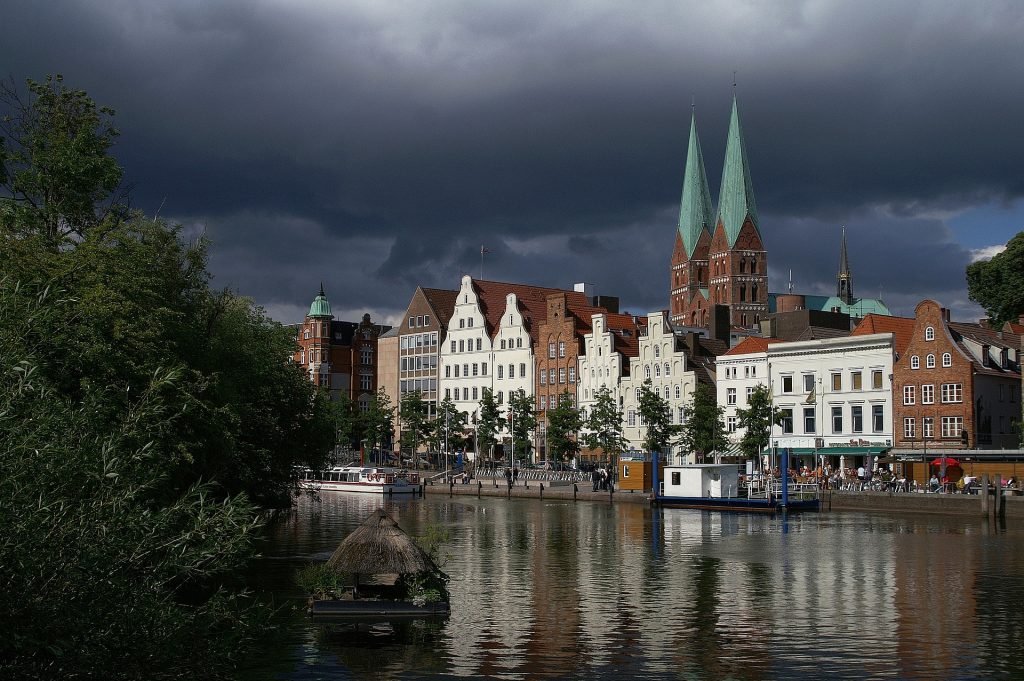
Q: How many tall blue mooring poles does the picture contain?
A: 2